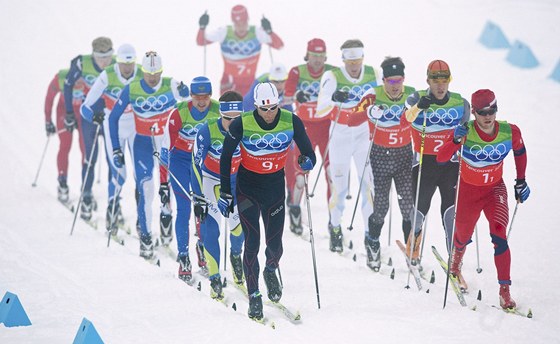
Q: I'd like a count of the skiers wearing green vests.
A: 14